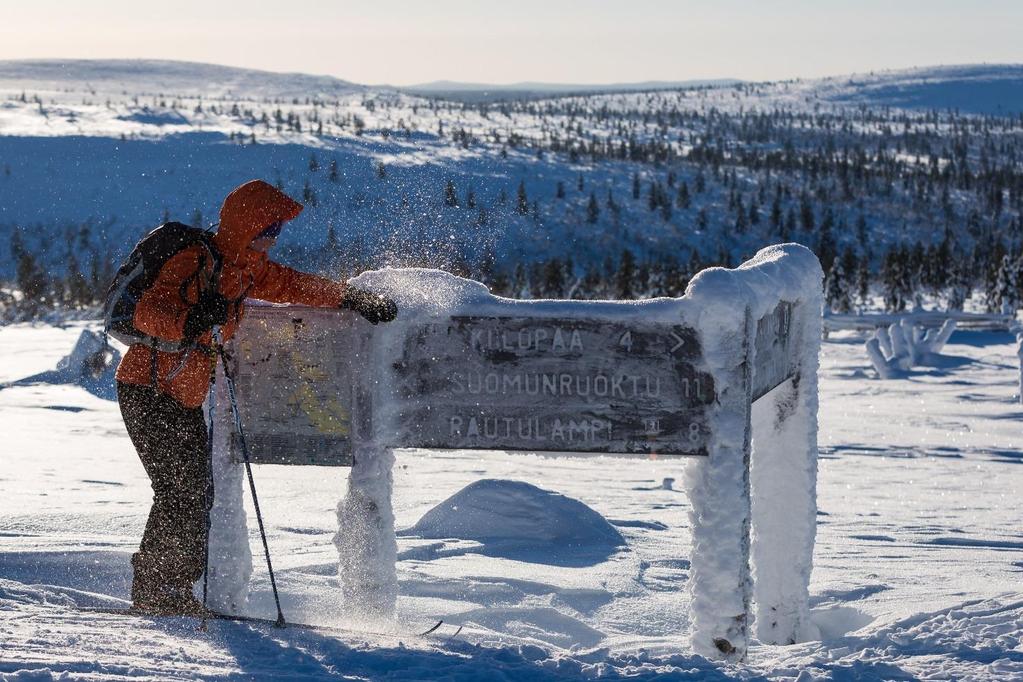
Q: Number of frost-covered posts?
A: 4